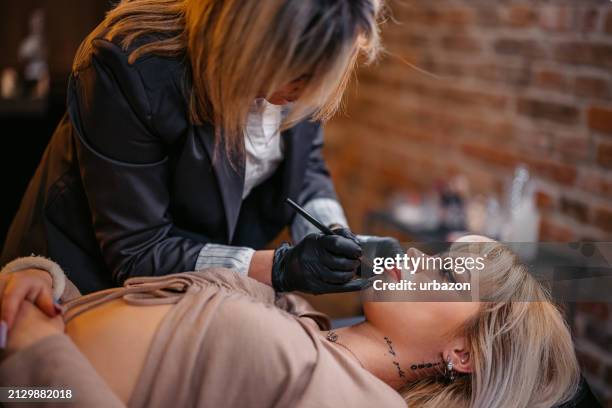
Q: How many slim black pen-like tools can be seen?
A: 1